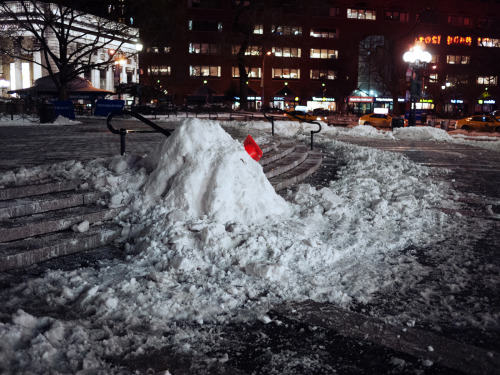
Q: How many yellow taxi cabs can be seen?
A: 3